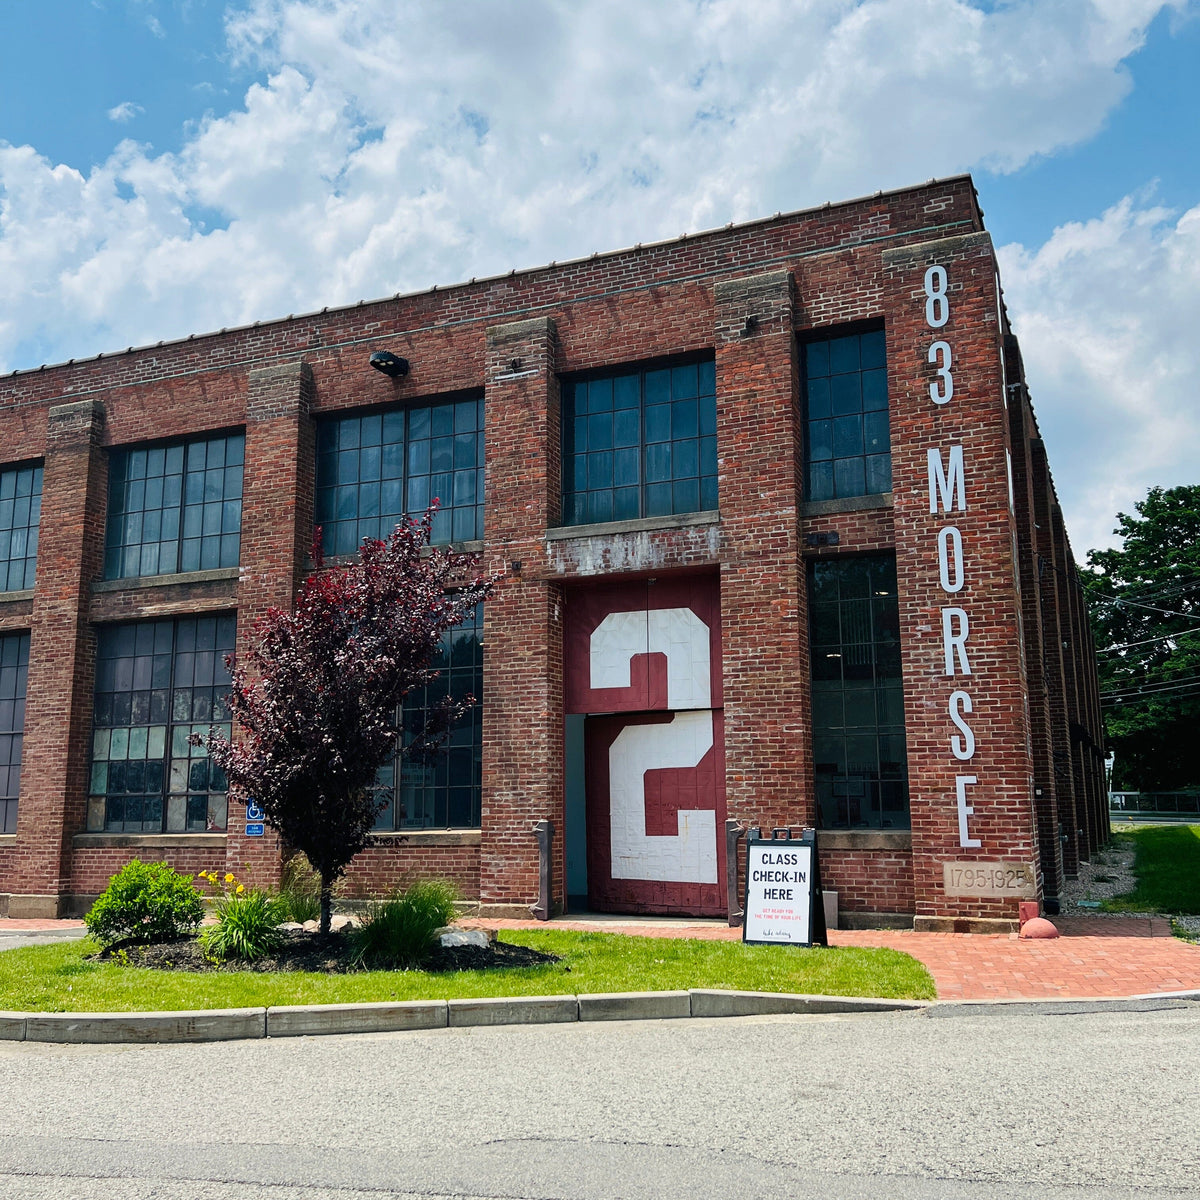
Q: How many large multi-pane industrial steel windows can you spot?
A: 9